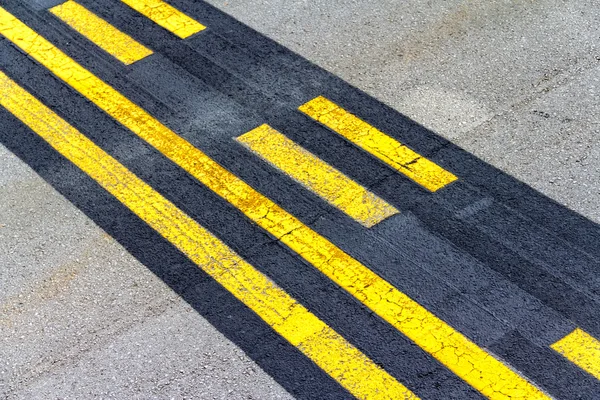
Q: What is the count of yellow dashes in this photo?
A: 5